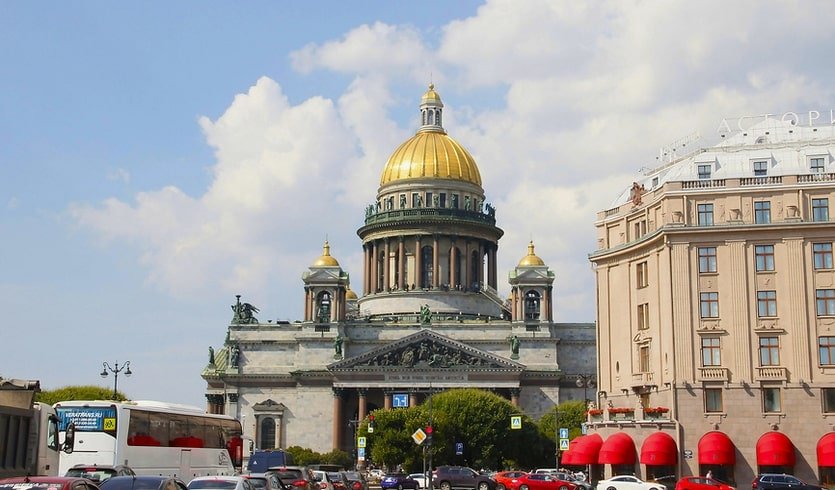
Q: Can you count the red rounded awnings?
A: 6